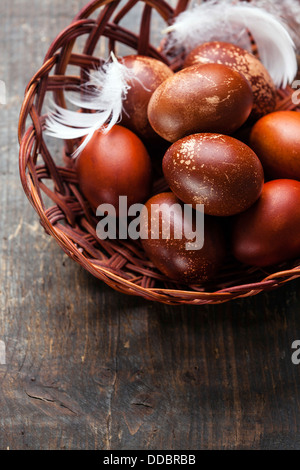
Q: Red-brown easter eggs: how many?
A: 8